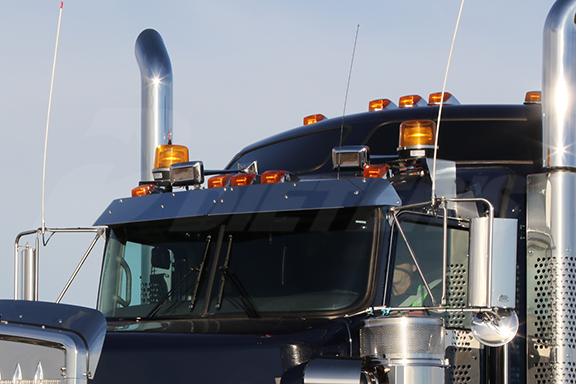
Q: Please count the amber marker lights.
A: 10